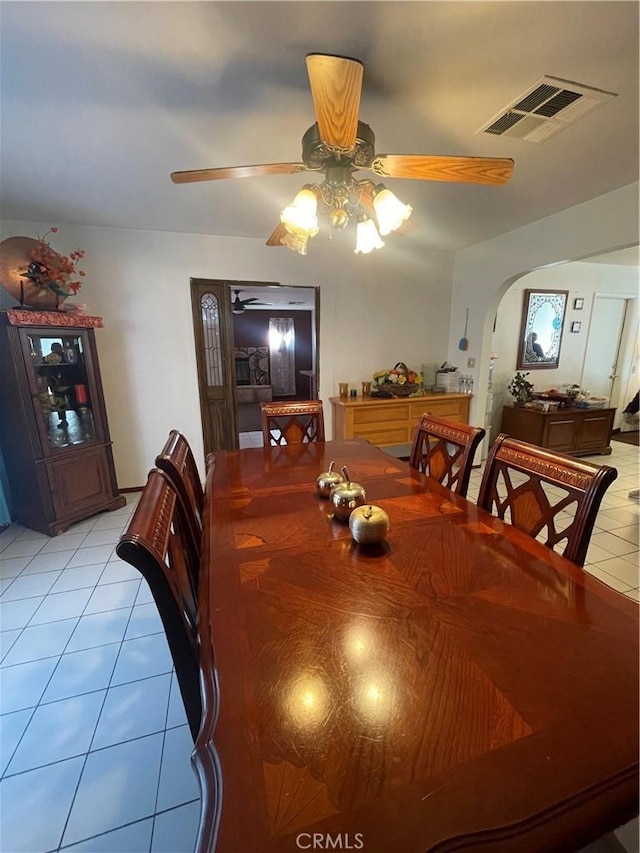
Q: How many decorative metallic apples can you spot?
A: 3